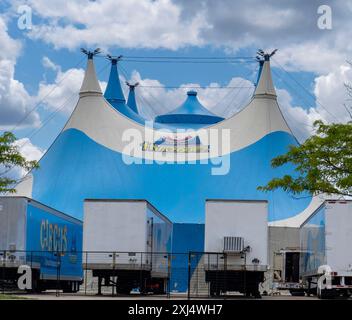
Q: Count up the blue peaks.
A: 4